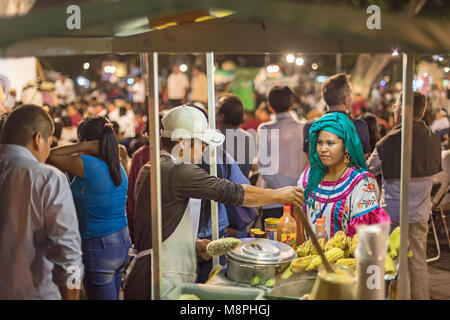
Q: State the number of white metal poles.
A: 3